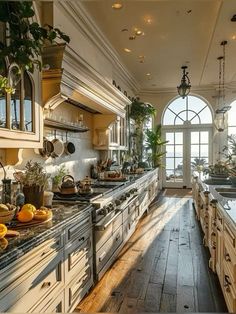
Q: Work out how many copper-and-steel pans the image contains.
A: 3